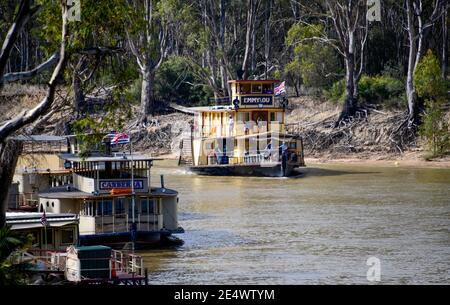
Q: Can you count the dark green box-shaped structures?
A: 1